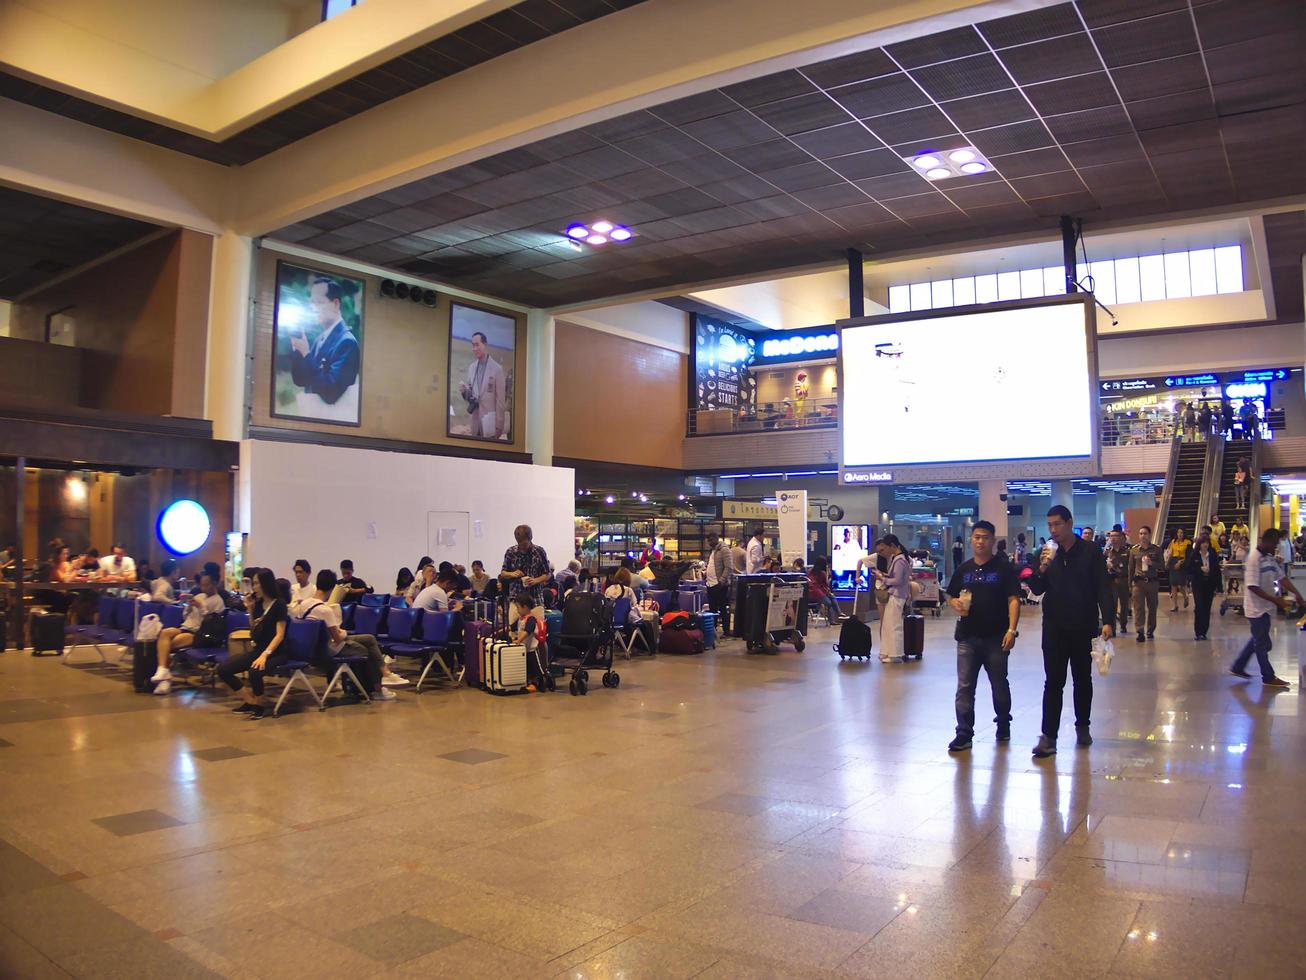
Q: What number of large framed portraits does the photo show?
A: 2